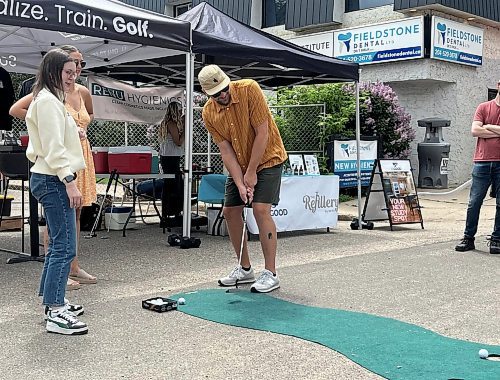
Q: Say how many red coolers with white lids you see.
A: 2